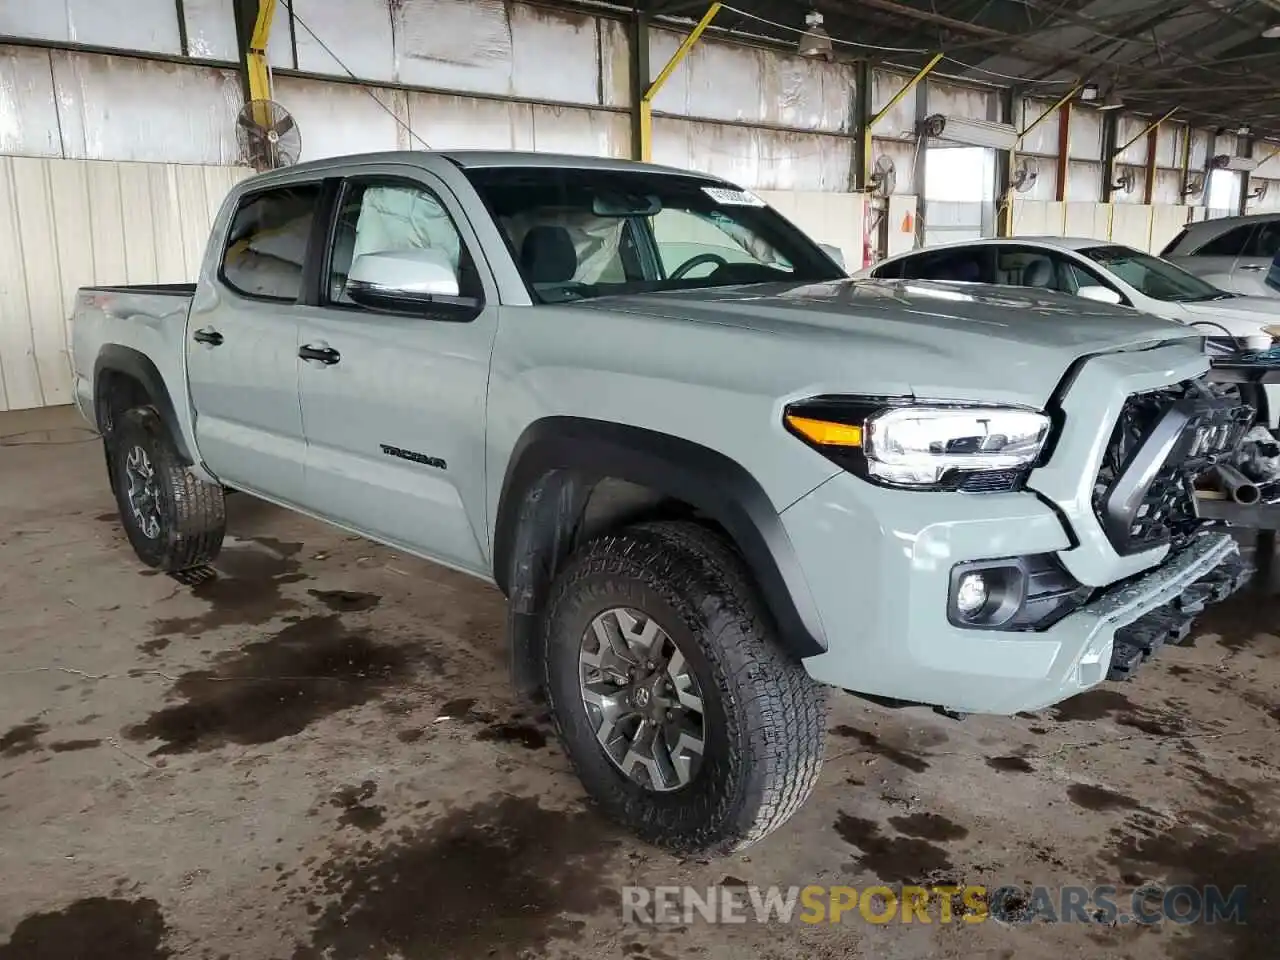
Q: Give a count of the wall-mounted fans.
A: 6